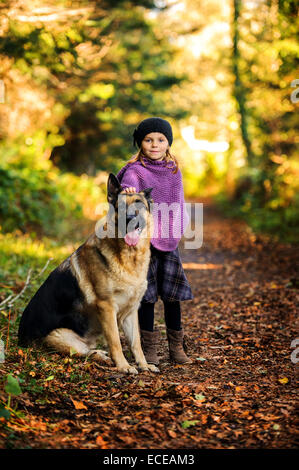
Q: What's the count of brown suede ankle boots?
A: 2